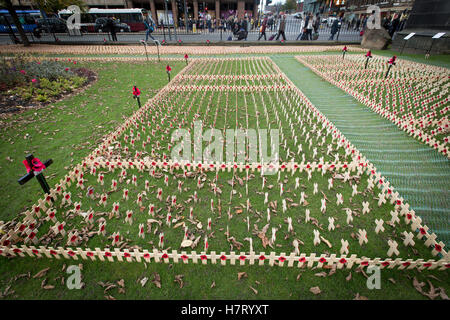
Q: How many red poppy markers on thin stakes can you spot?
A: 7